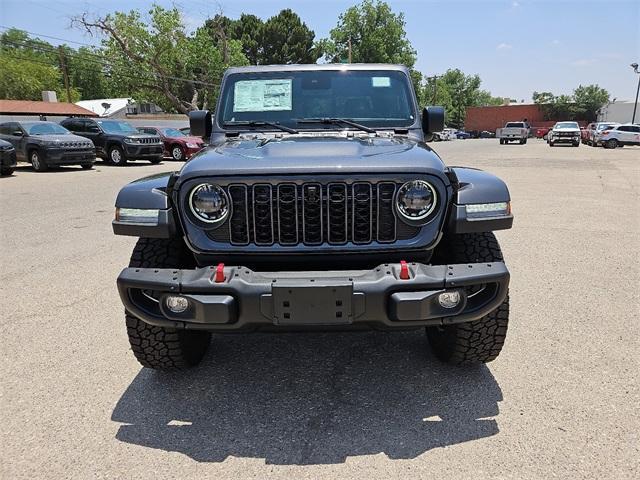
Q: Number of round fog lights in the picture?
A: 2